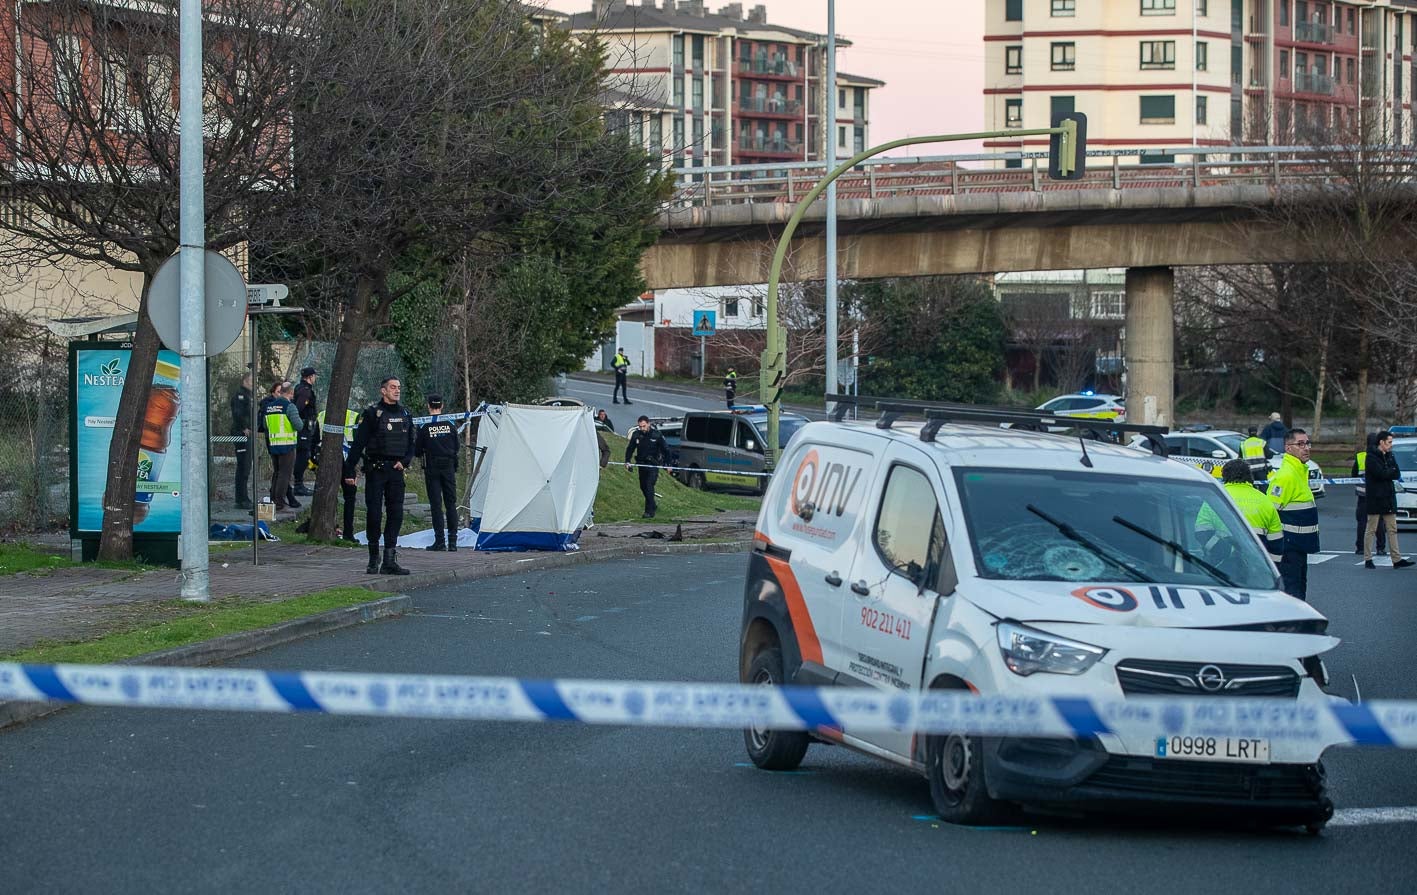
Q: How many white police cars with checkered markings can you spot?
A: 2